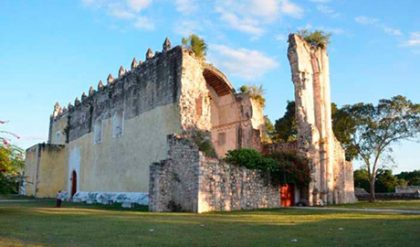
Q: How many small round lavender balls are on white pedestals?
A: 0